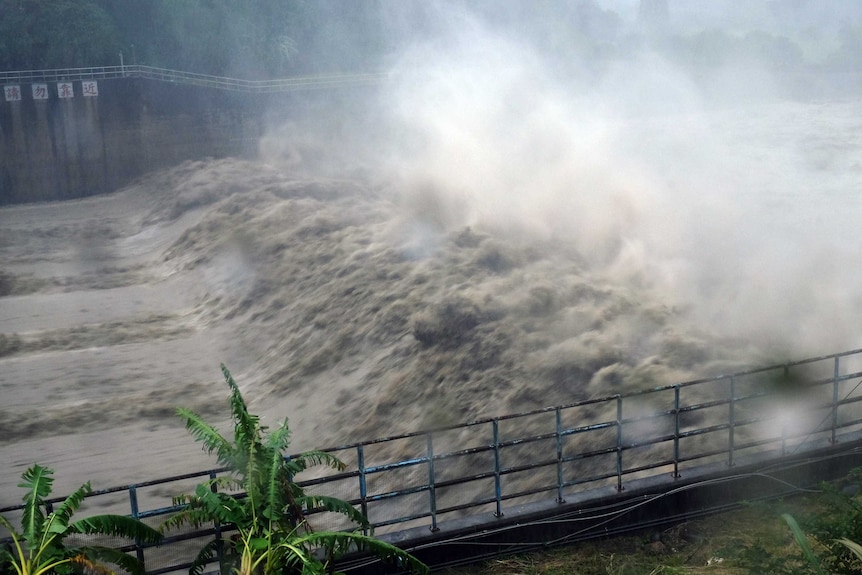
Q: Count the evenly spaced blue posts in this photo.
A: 13